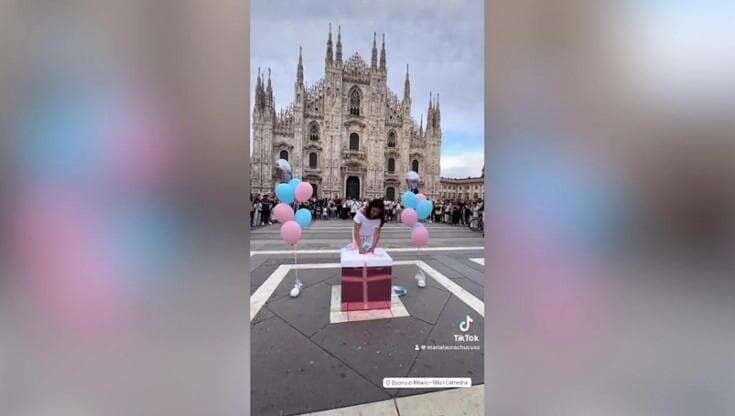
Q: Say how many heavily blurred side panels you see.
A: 2